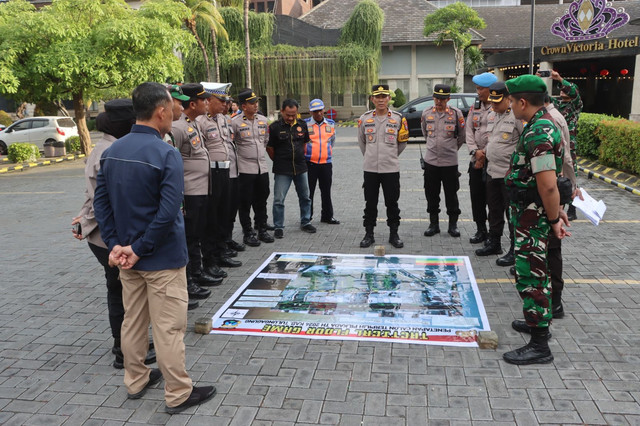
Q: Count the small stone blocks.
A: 3